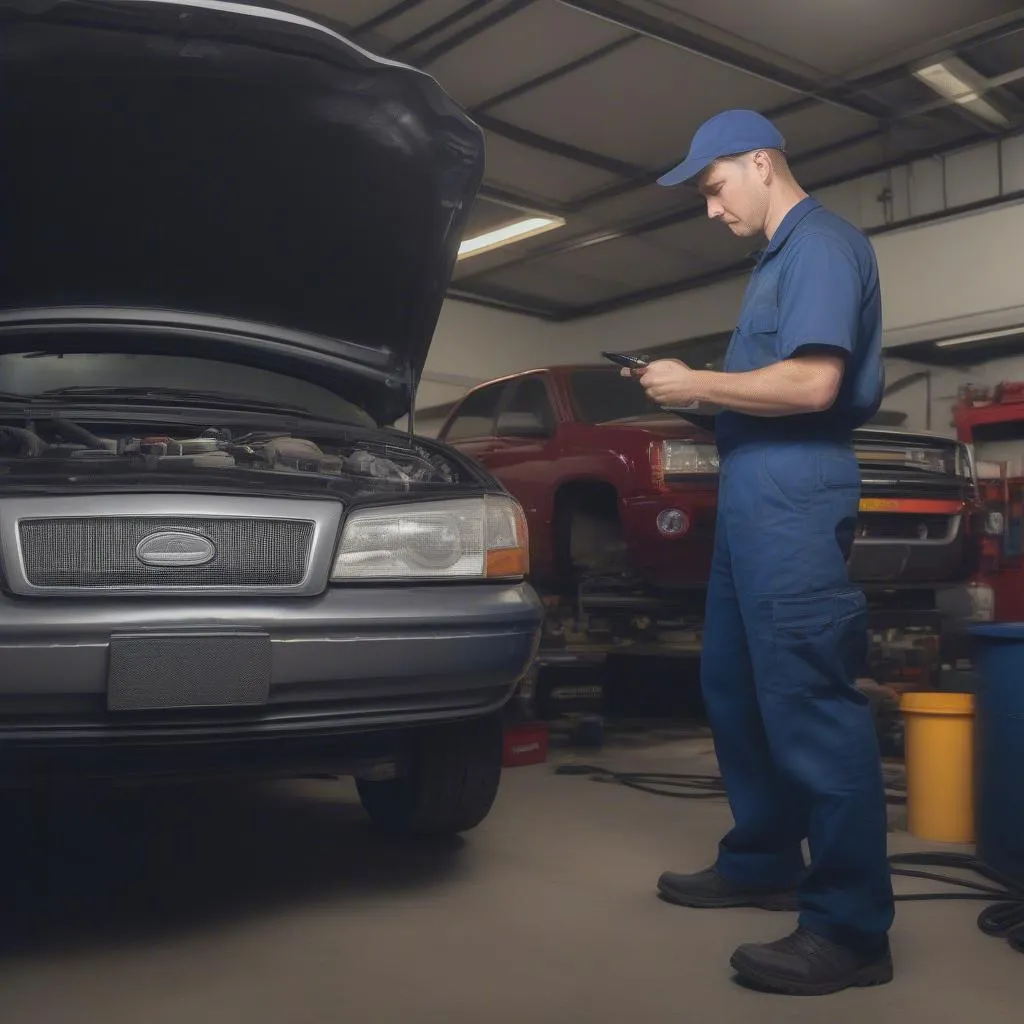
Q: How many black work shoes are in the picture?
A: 2